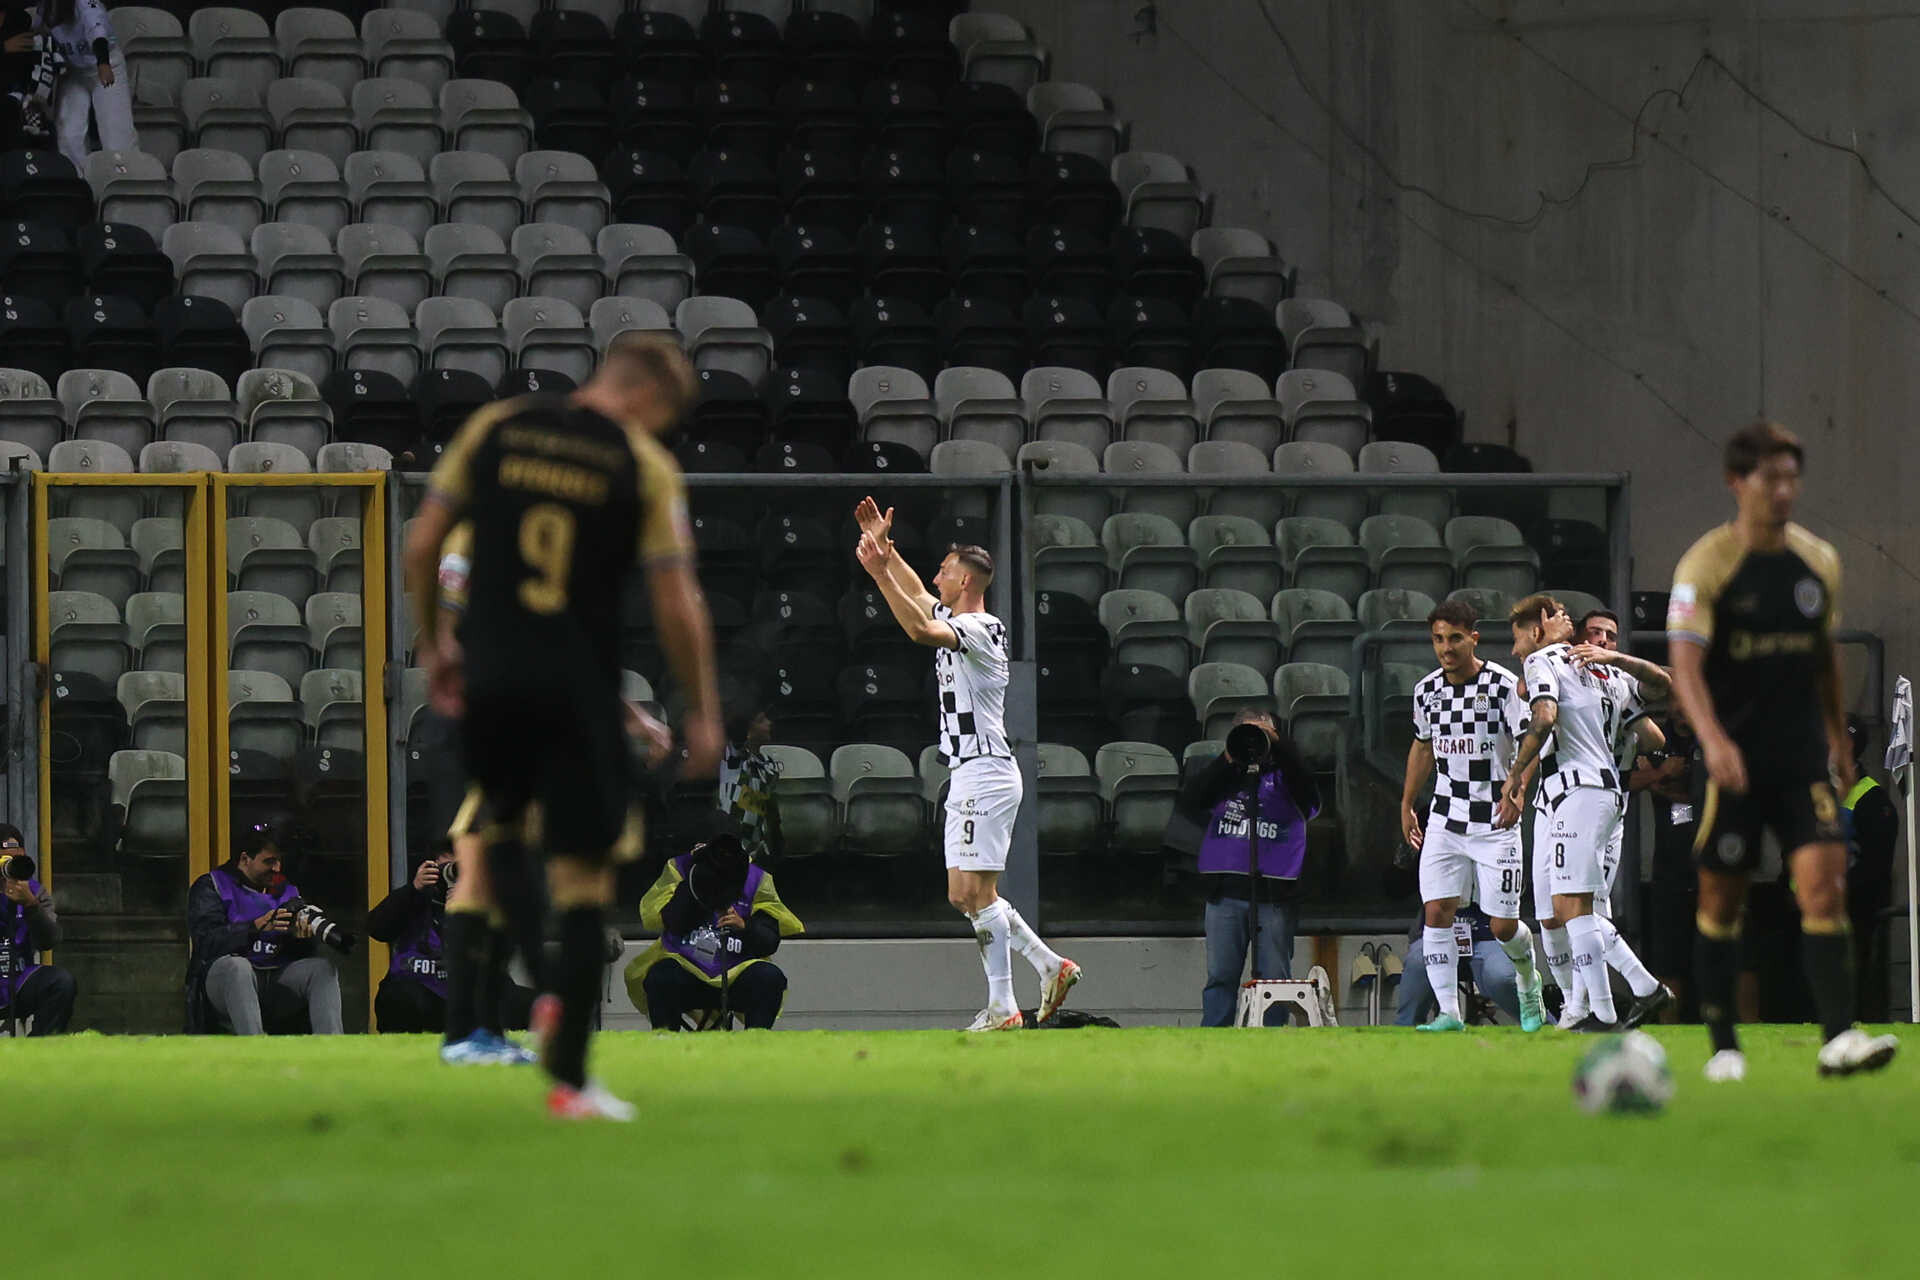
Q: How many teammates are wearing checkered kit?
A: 4